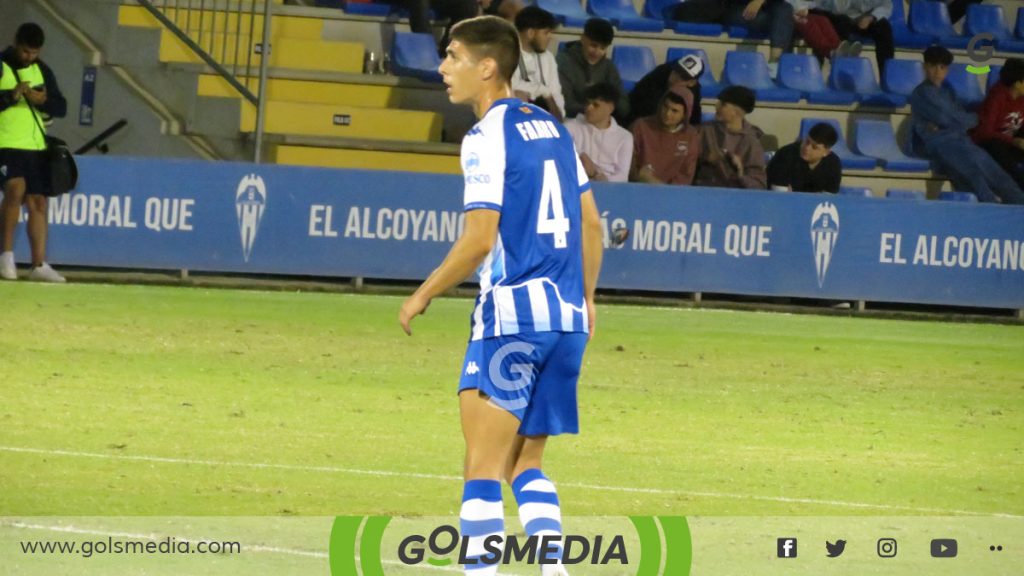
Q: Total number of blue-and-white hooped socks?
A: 2